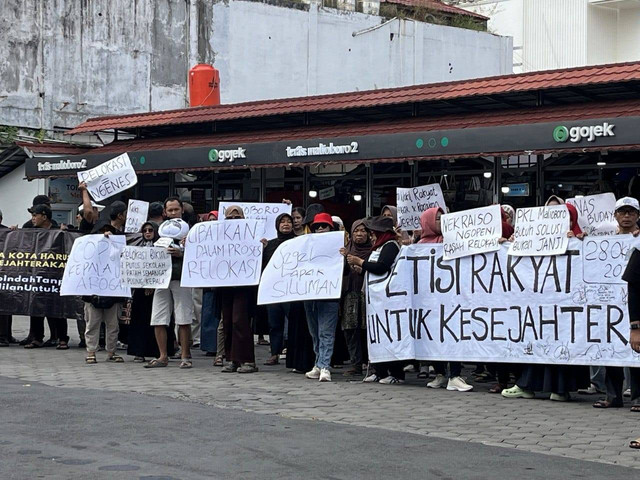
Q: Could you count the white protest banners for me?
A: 12